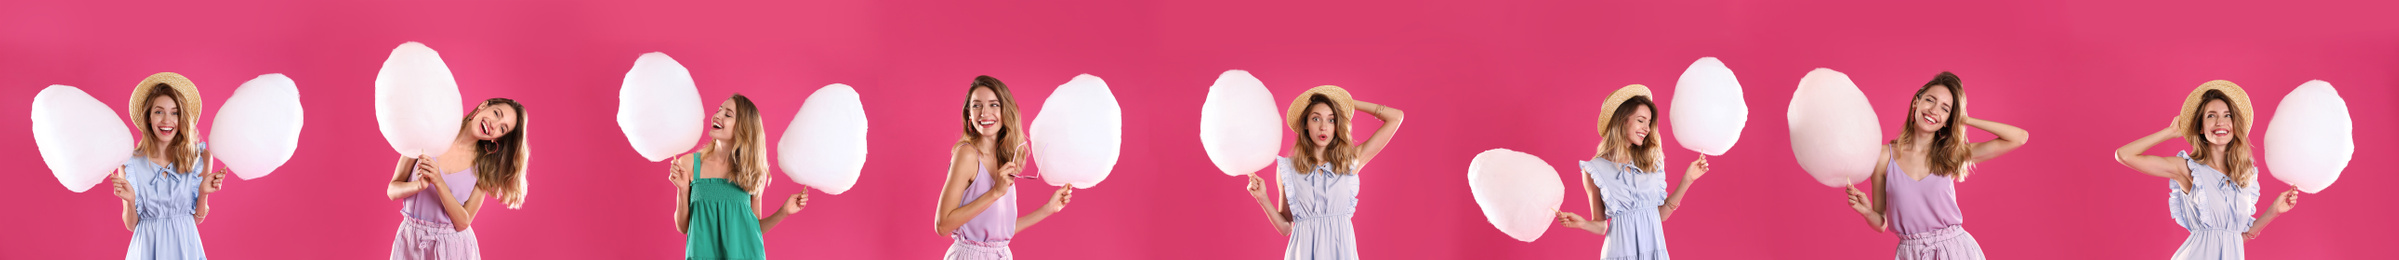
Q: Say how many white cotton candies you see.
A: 11